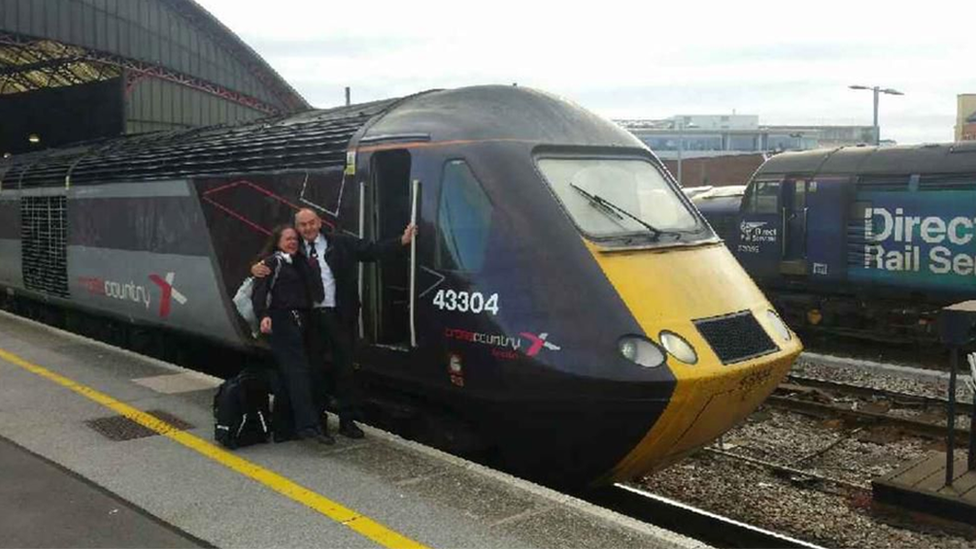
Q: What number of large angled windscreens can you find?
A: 1